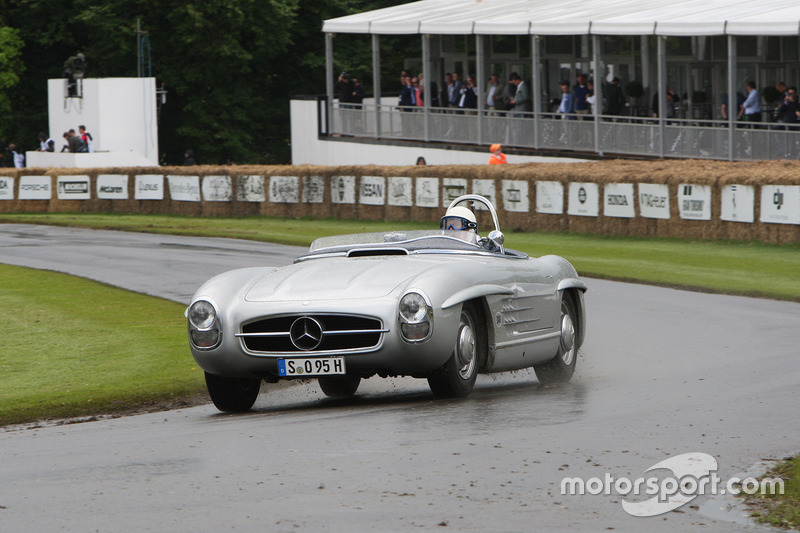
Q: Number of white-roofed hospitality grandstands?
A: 1